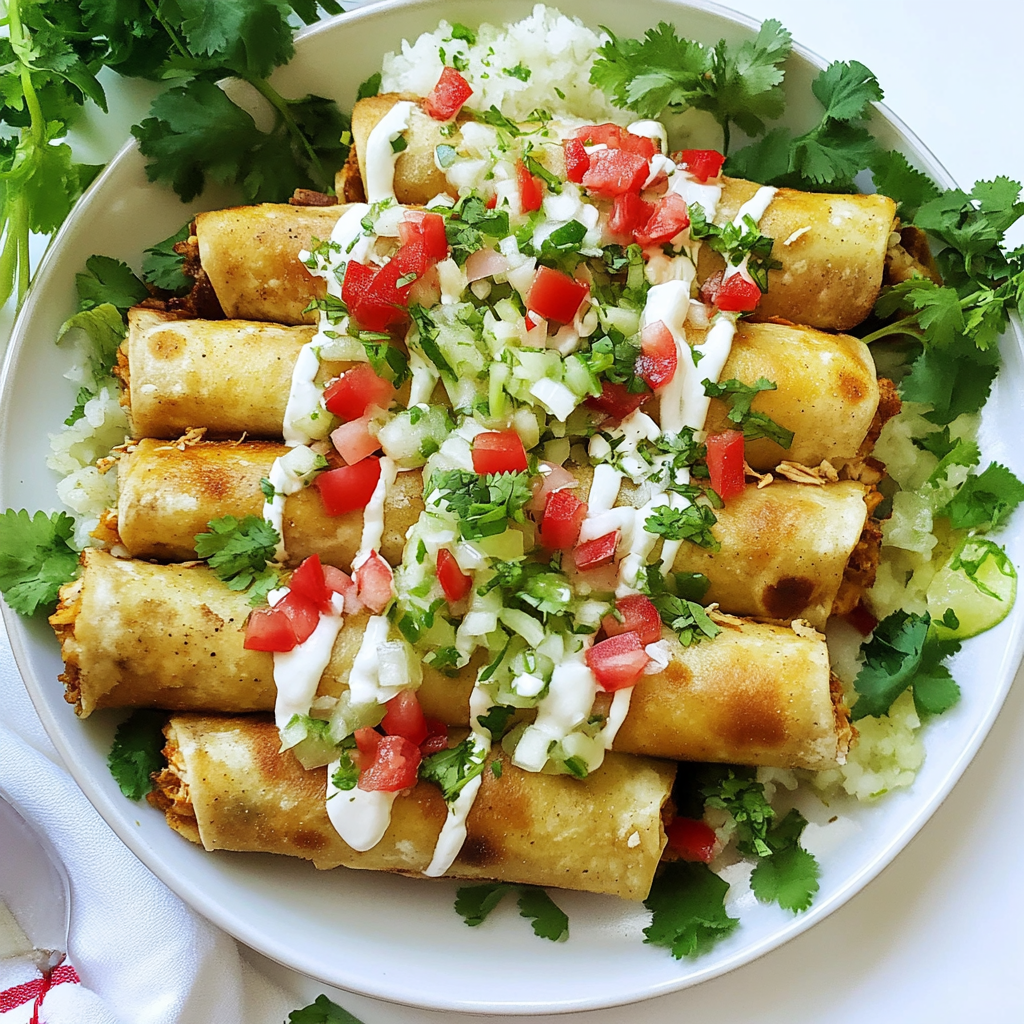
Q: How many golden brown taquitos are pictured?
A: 6